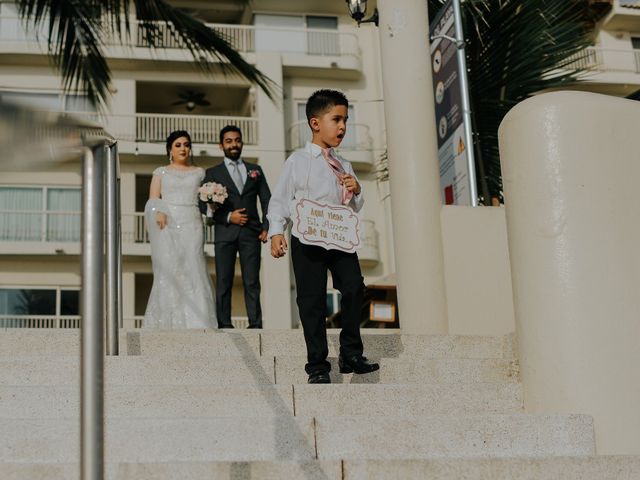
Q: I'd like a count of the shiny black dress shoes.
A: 2